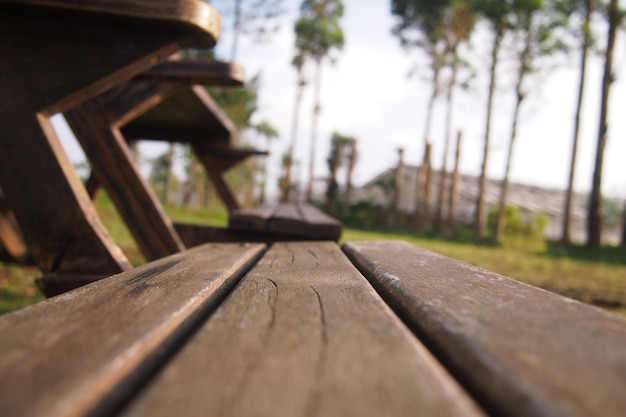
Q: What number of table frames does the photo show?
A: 3